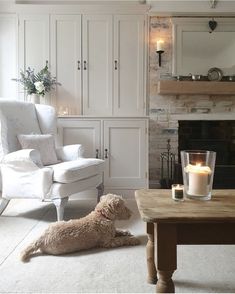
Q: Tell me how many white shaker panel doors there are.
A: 6